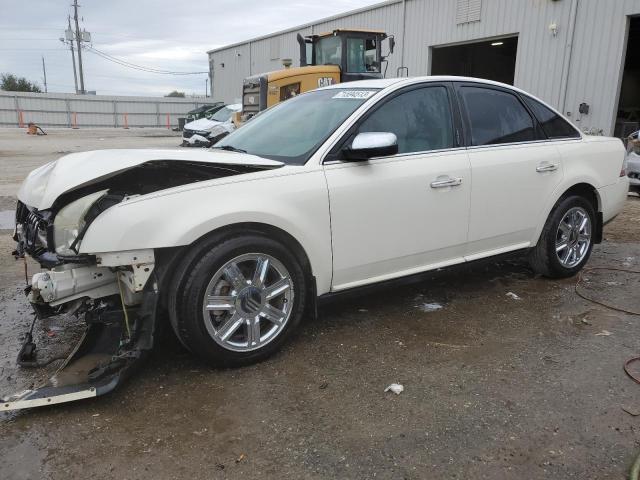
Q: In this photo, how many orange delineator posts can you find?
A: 4